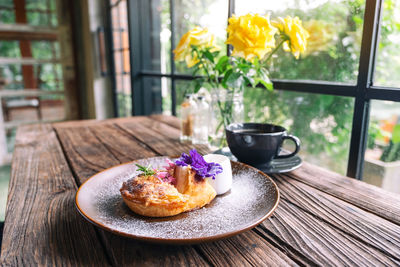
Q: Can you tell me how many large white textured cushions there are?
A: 0